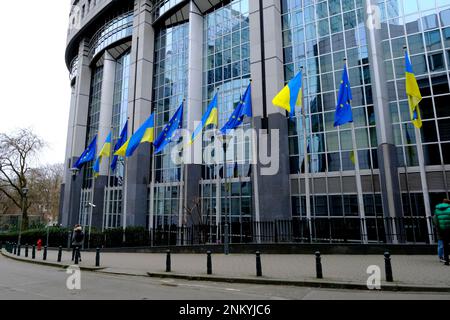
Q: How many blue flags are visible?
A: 5